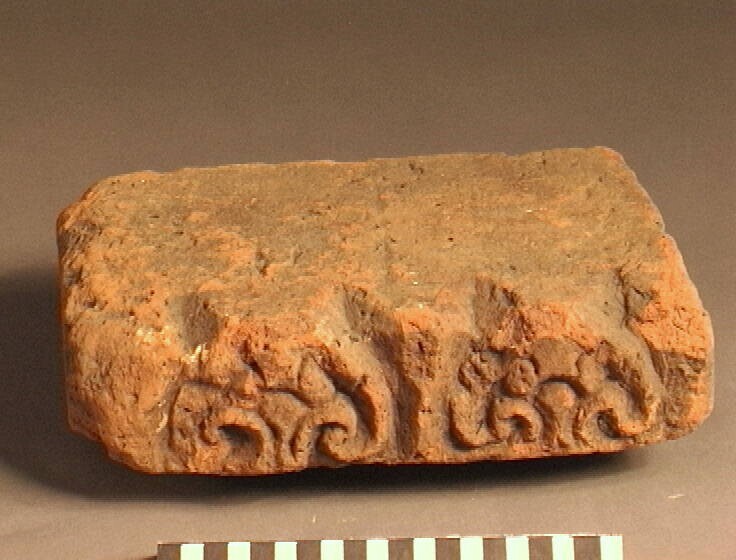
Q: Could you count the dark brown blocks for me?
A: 10